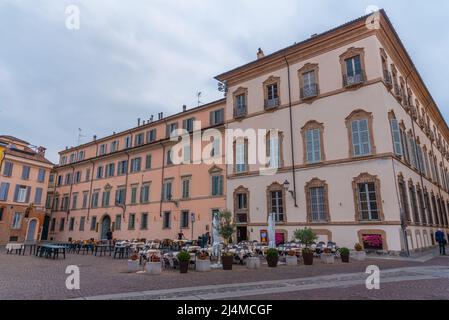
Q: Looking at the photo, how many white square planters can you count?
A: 7